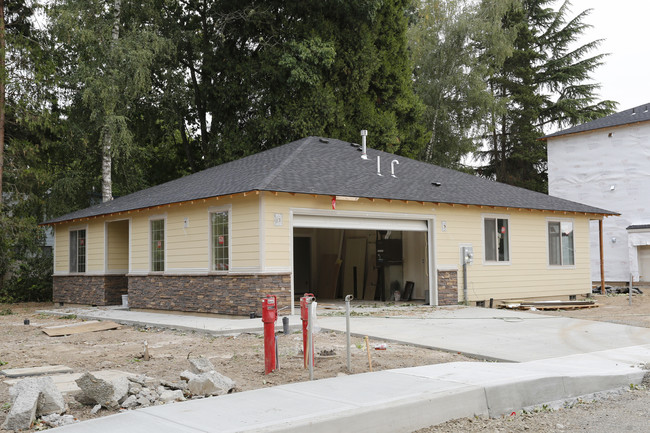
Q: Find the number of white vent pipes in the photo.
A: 3